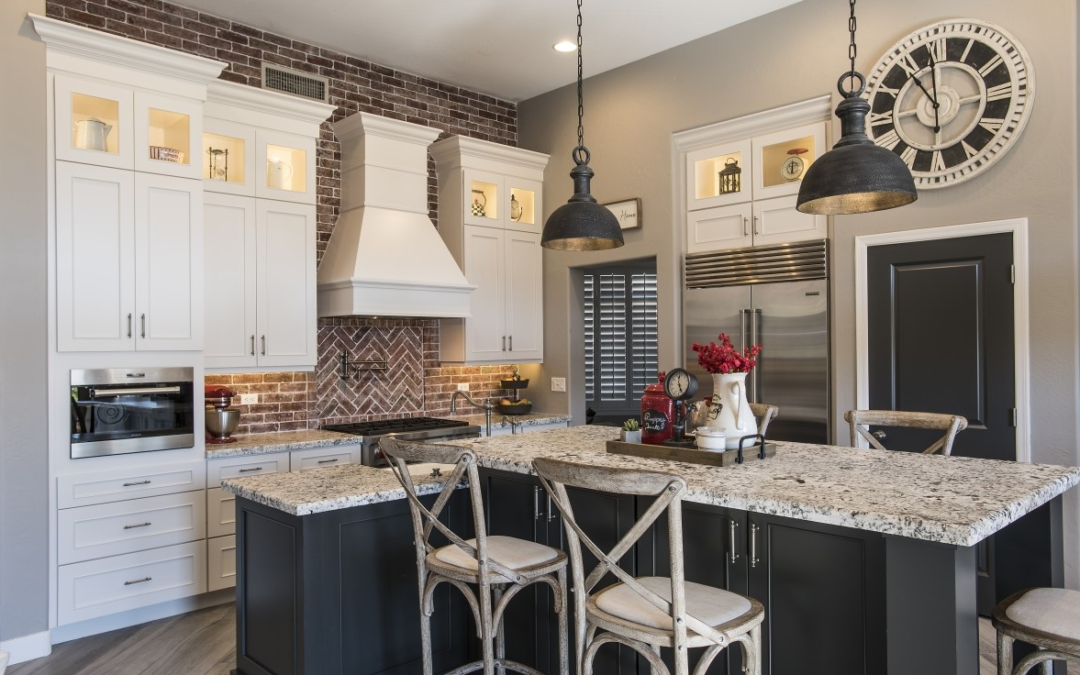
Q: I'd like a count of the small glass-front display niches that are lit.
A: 8